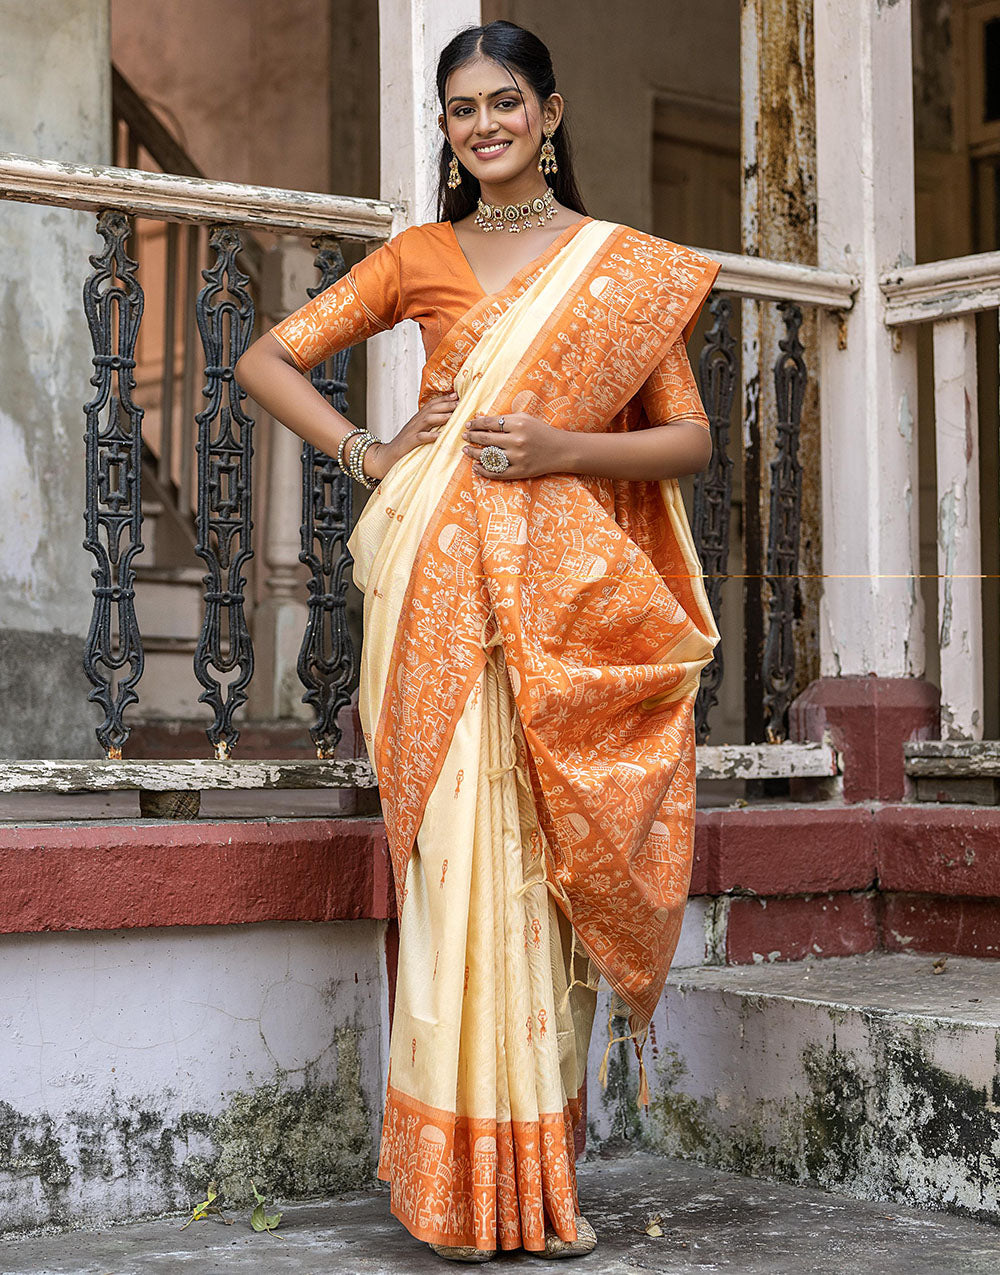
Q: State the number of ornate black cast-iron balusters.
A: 5